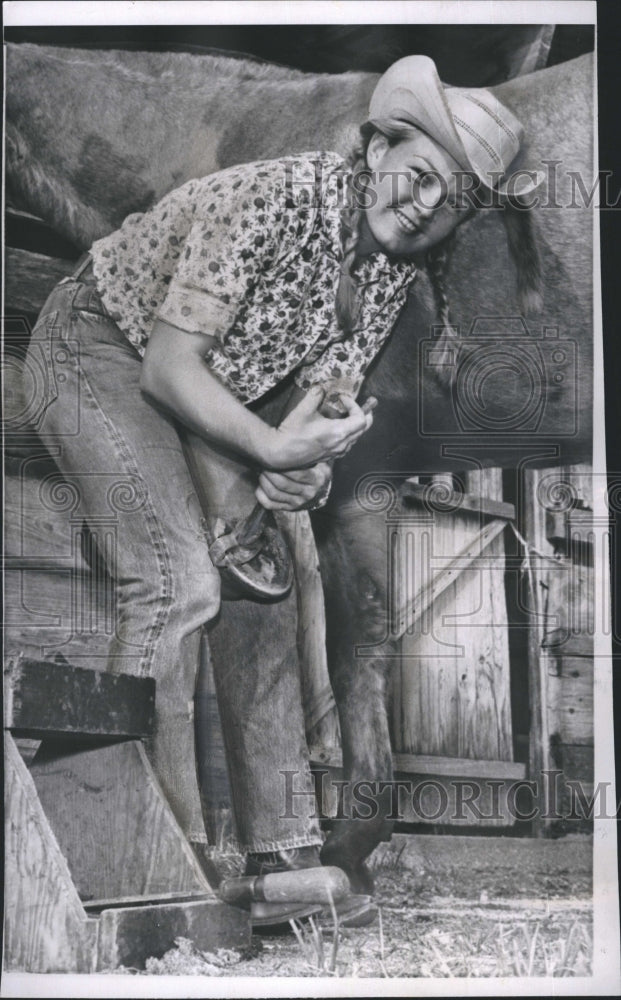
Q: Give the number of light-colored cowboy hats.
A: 1